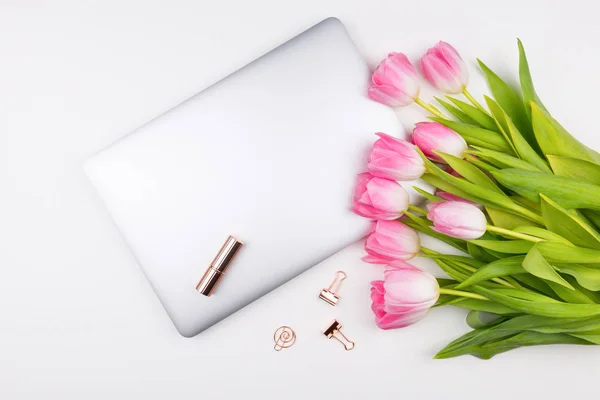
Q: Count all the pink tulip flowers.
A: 8